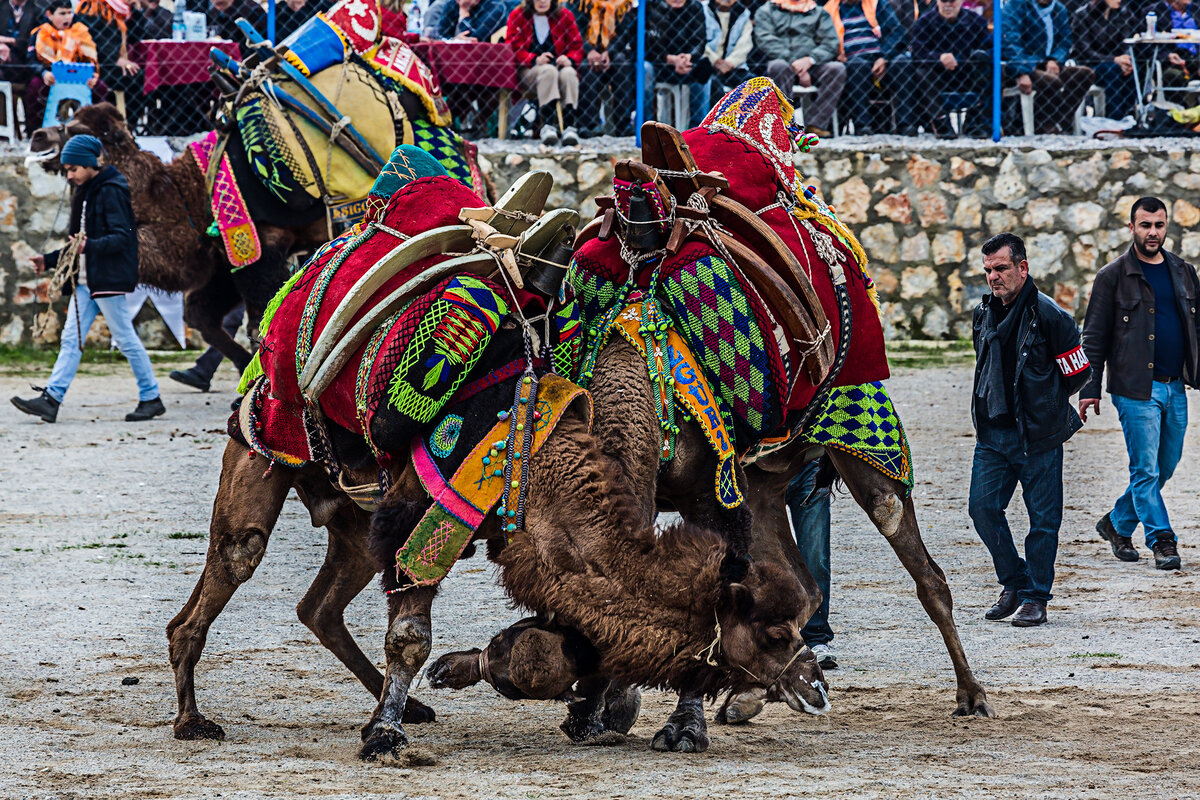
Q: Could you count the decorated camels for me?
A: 3